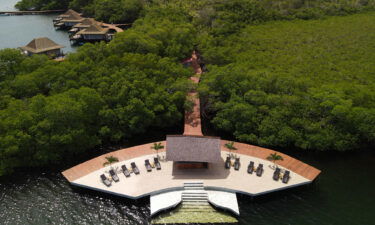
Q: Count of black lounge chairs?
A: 12